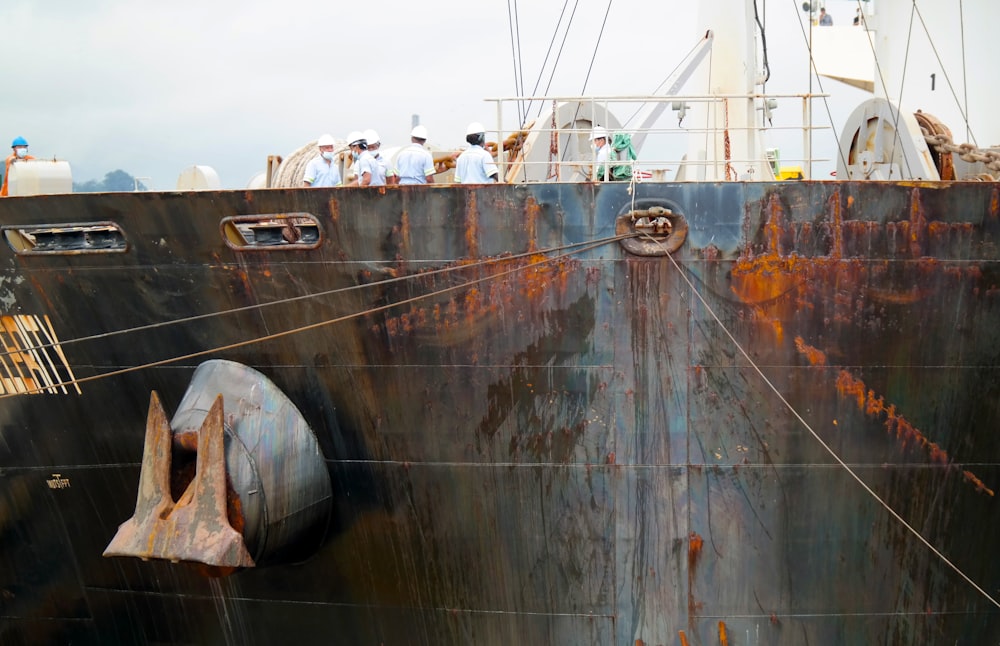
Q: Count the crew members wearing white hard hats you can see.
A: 6